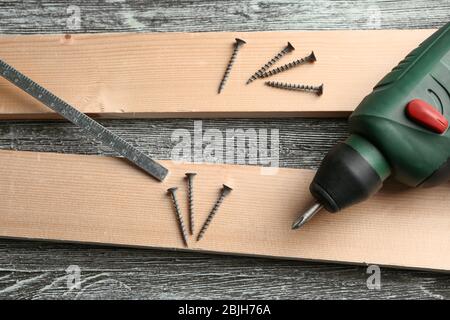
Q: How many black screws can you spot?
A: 7